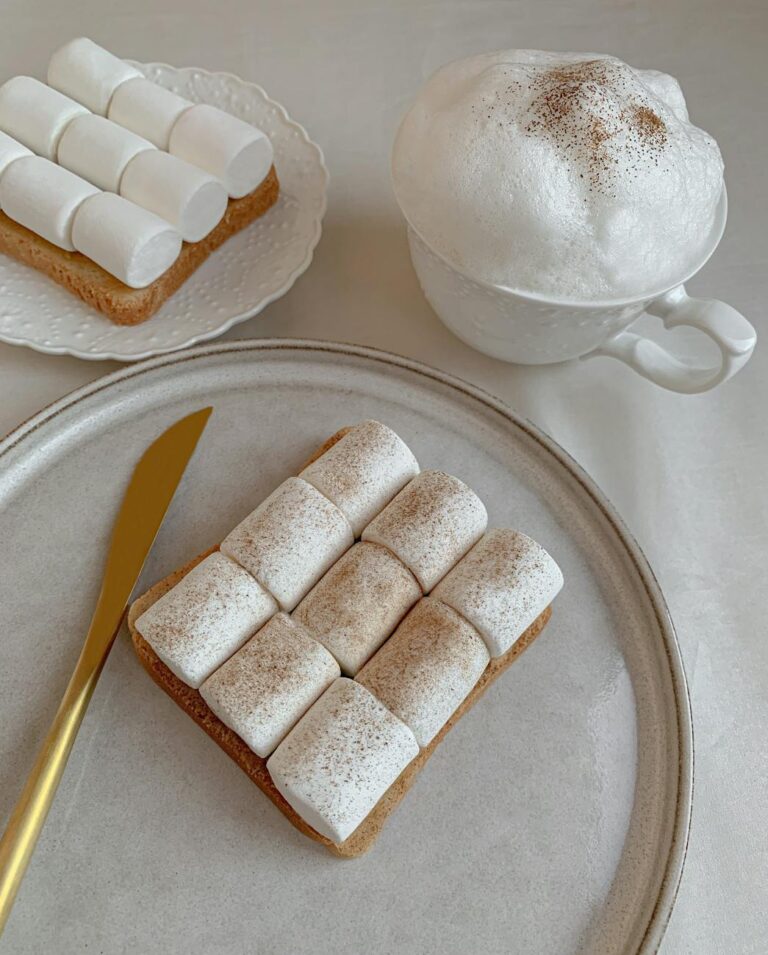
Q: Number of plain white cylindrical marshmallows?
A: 9